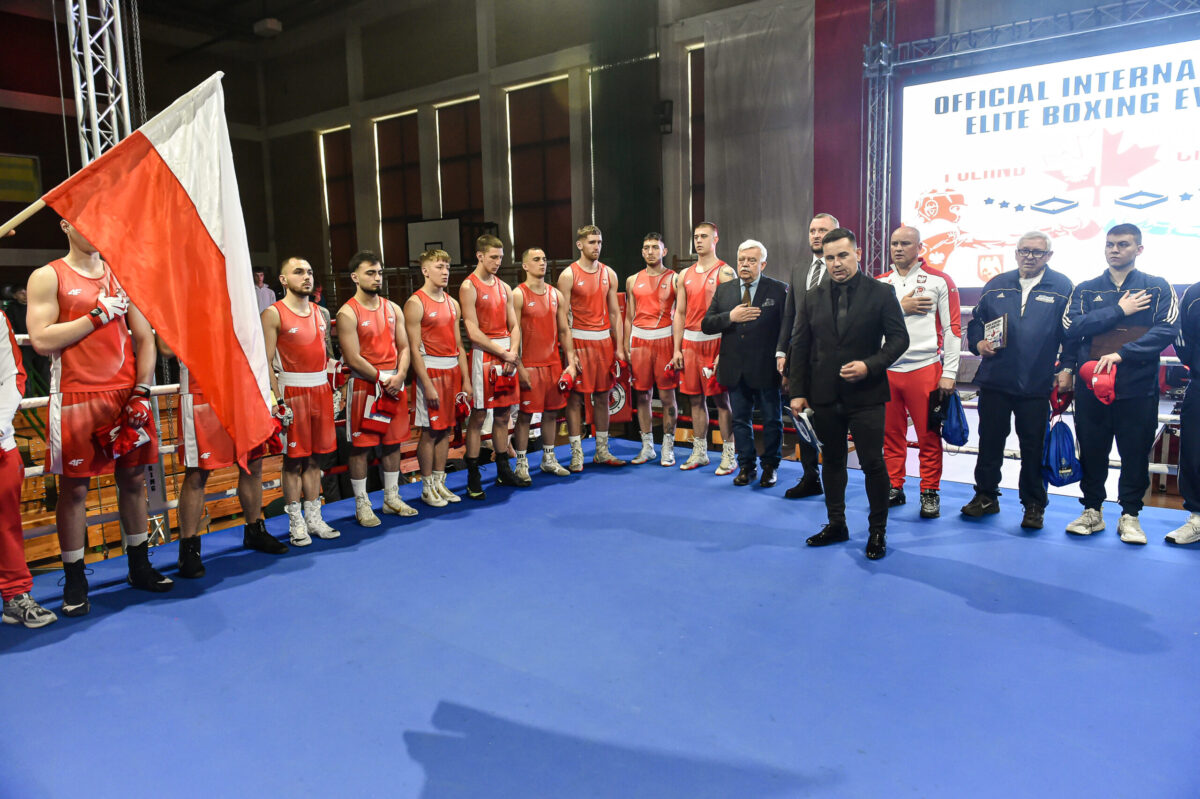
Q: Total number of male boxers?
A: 10